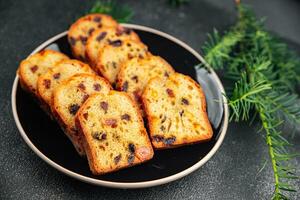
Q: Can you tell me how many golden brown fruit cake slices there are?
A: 9